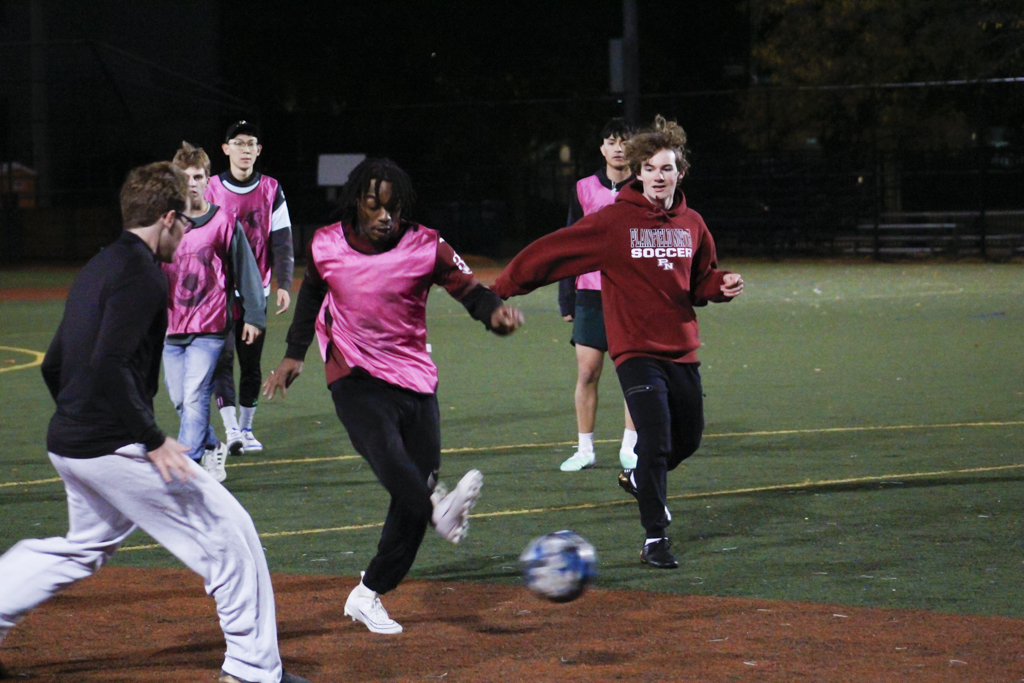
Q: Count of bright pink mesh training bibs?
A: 4